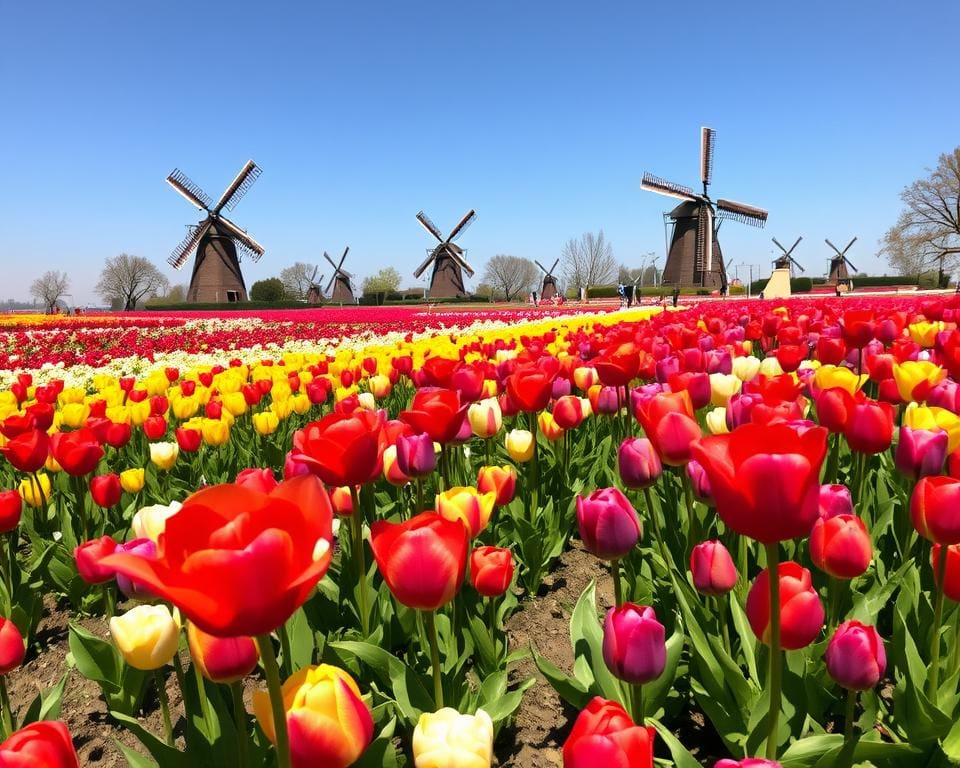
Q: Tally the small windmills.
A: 5